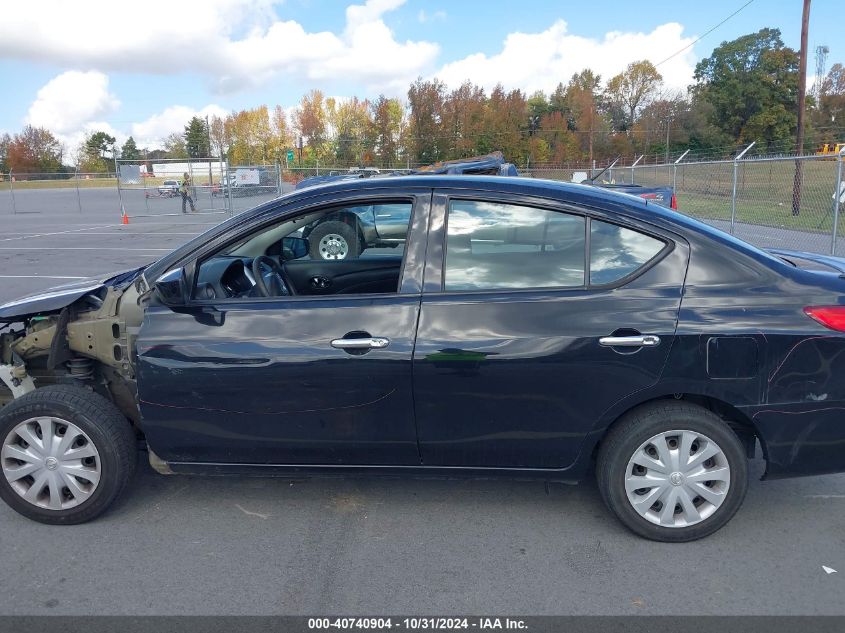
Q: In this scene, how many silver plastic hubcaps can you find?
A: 2